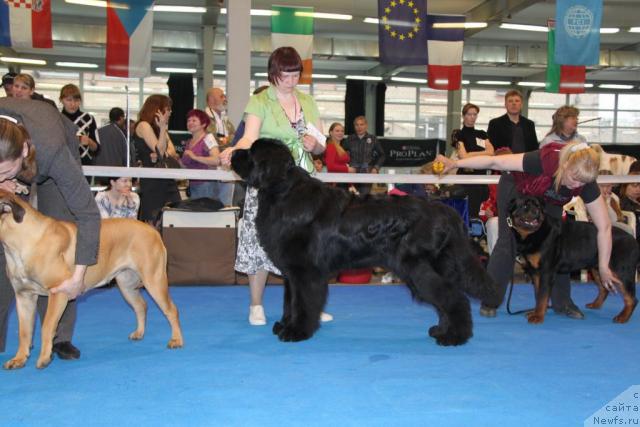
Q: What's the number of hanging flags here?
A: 7